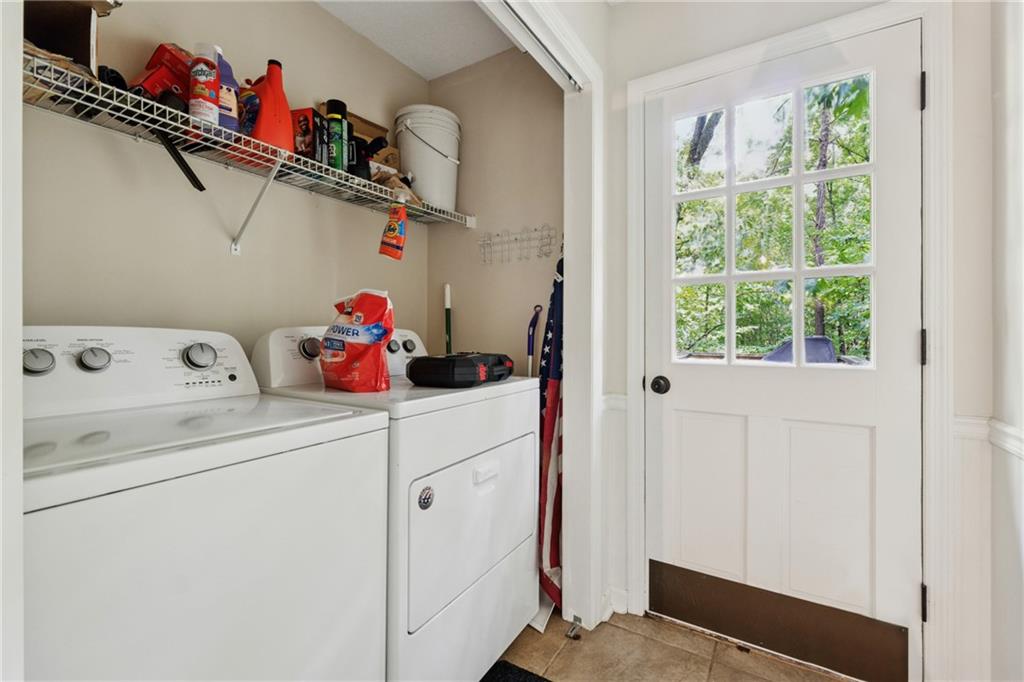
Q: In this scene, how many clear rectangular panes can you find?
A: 9